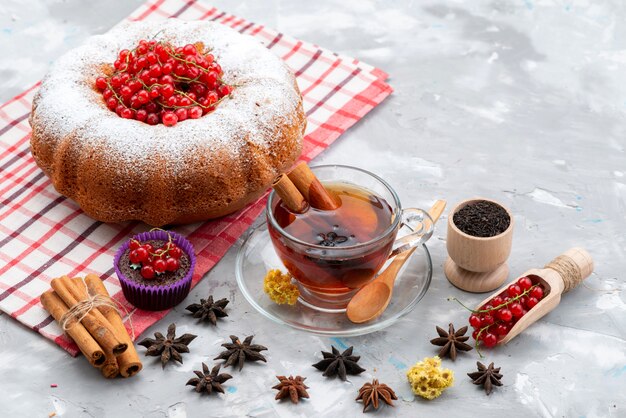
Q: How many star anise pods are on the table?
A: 9